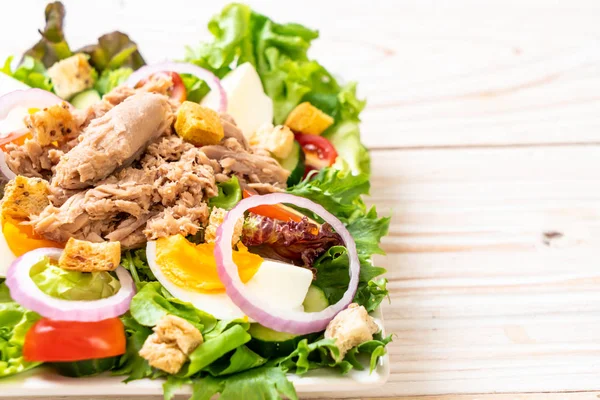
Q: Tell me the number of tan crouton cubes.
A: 10